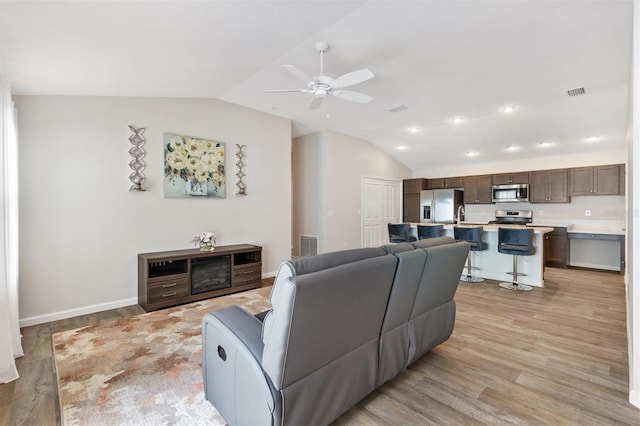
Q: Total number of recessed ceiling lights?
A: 8